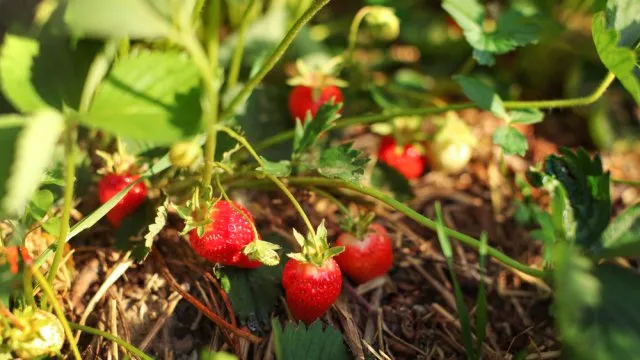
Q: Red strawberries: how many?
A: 6